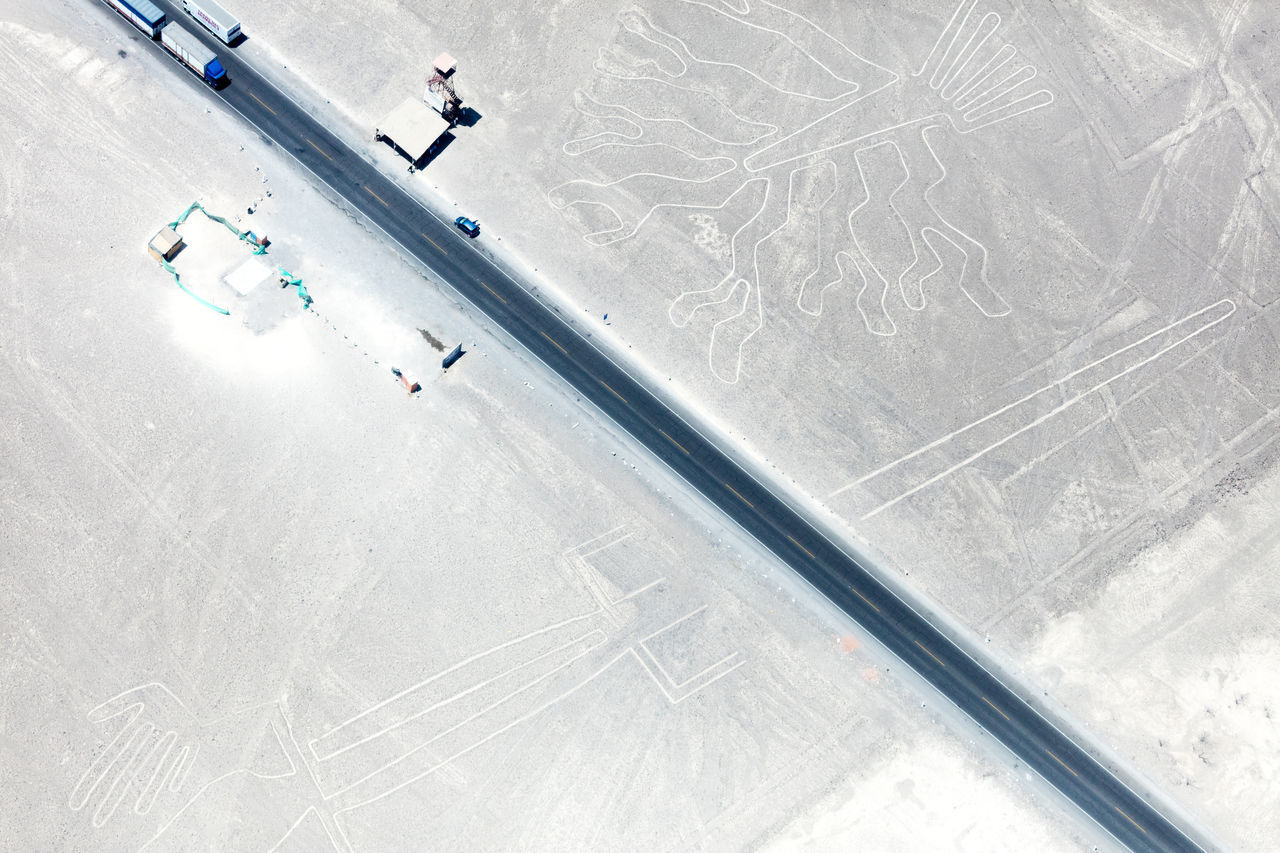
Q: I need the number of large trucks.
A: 3